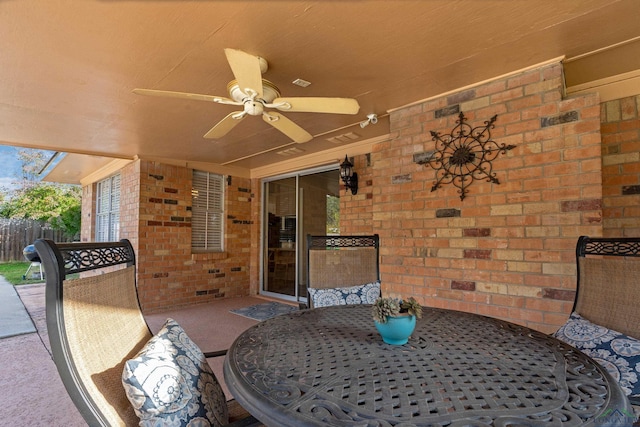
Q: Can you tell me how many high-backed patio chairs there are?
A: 3